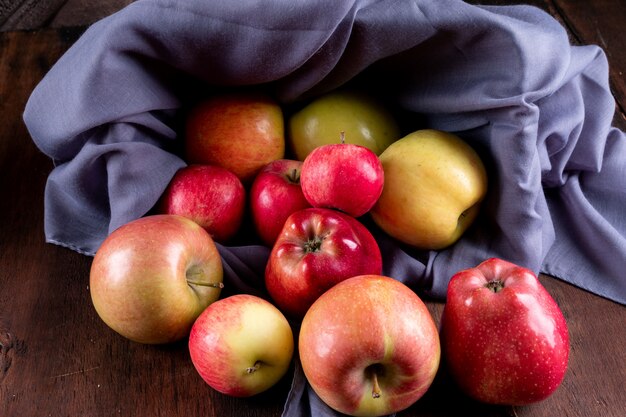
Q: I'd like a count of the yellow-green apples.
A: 2